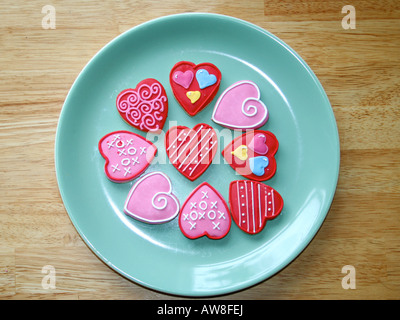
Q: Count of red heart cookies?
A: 5